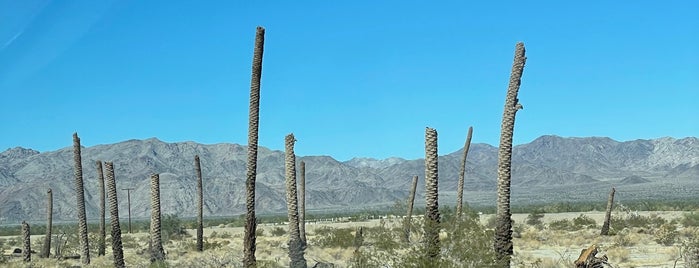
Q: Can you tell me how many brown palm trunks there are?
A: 15